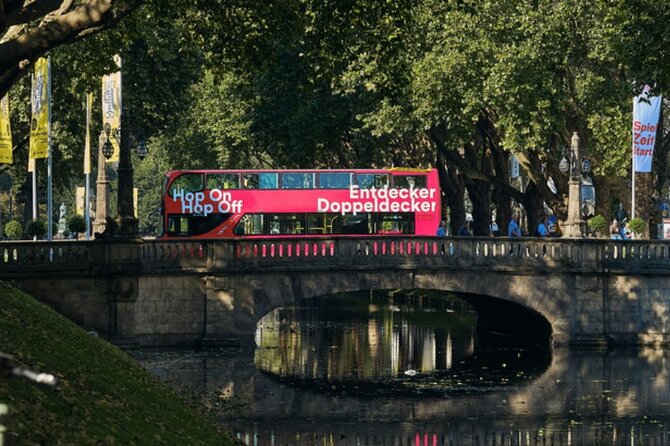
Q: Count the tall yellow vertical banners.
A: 4